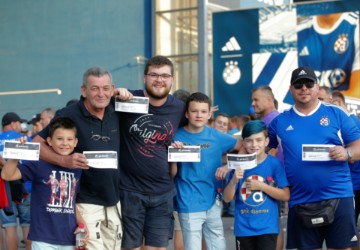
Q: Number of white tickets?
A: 6